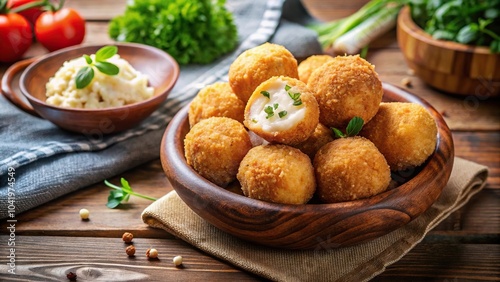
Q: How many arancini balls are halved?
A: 1